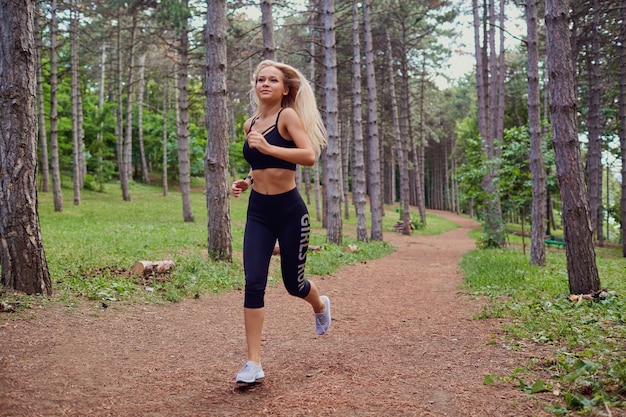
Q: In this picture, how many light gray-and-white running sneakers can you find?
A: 2